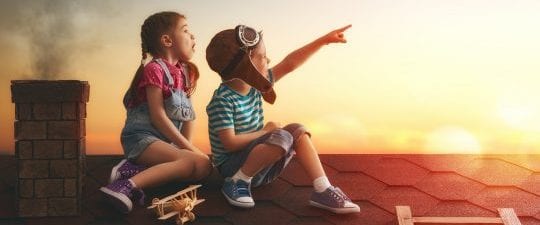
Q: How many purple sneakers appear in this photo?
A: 2